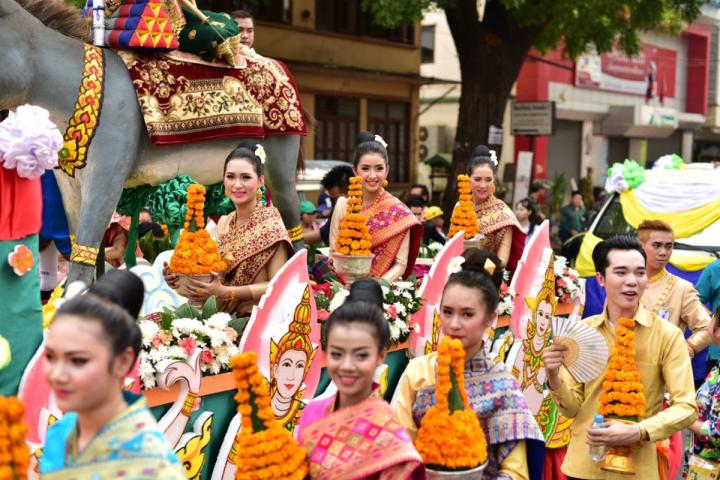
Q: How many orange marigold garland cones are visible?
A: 7